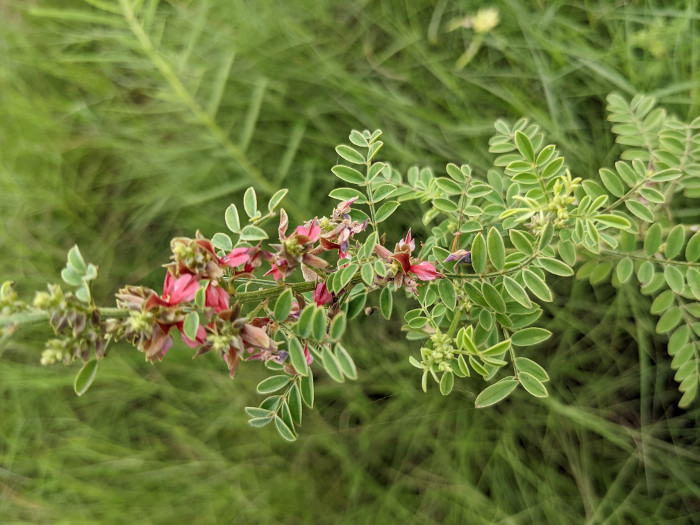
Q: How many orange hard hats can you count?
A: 0